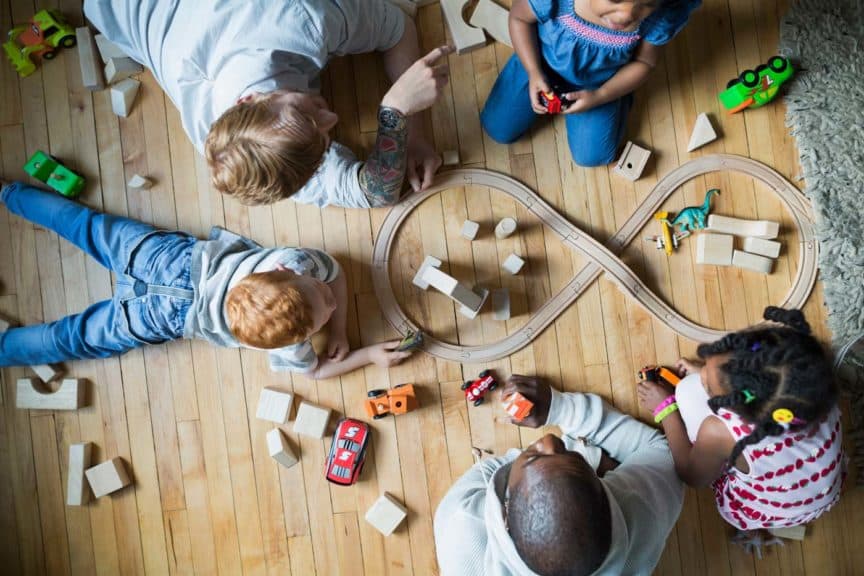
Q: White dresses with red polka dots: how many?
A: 1